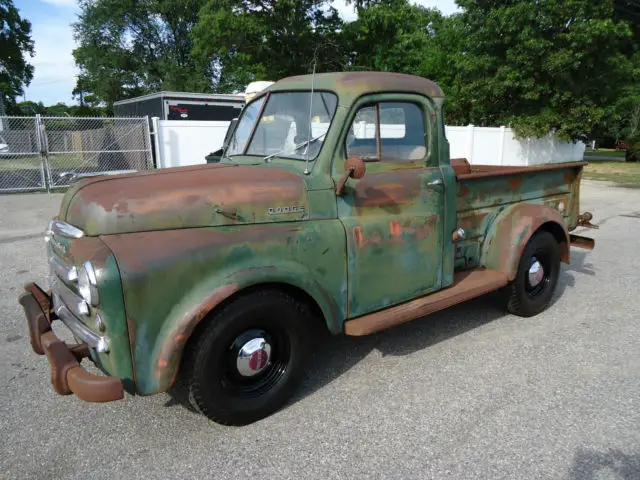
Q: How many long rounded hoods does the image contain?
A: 1